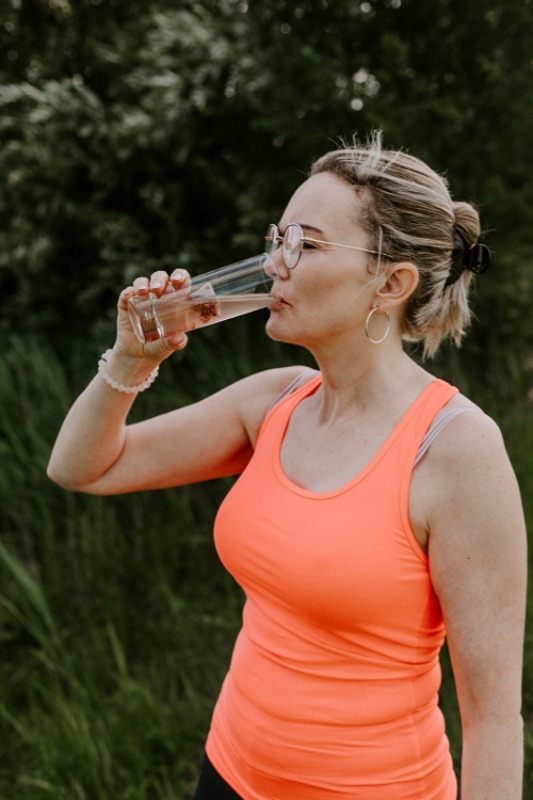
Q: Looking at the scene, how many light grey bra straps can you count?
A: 2